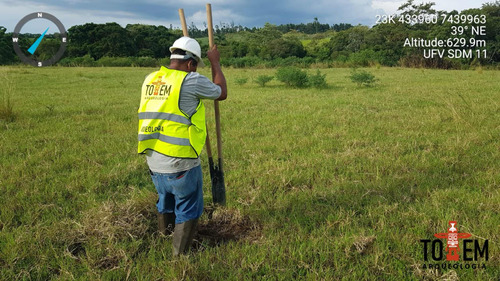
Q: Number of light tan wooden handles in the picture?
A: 2